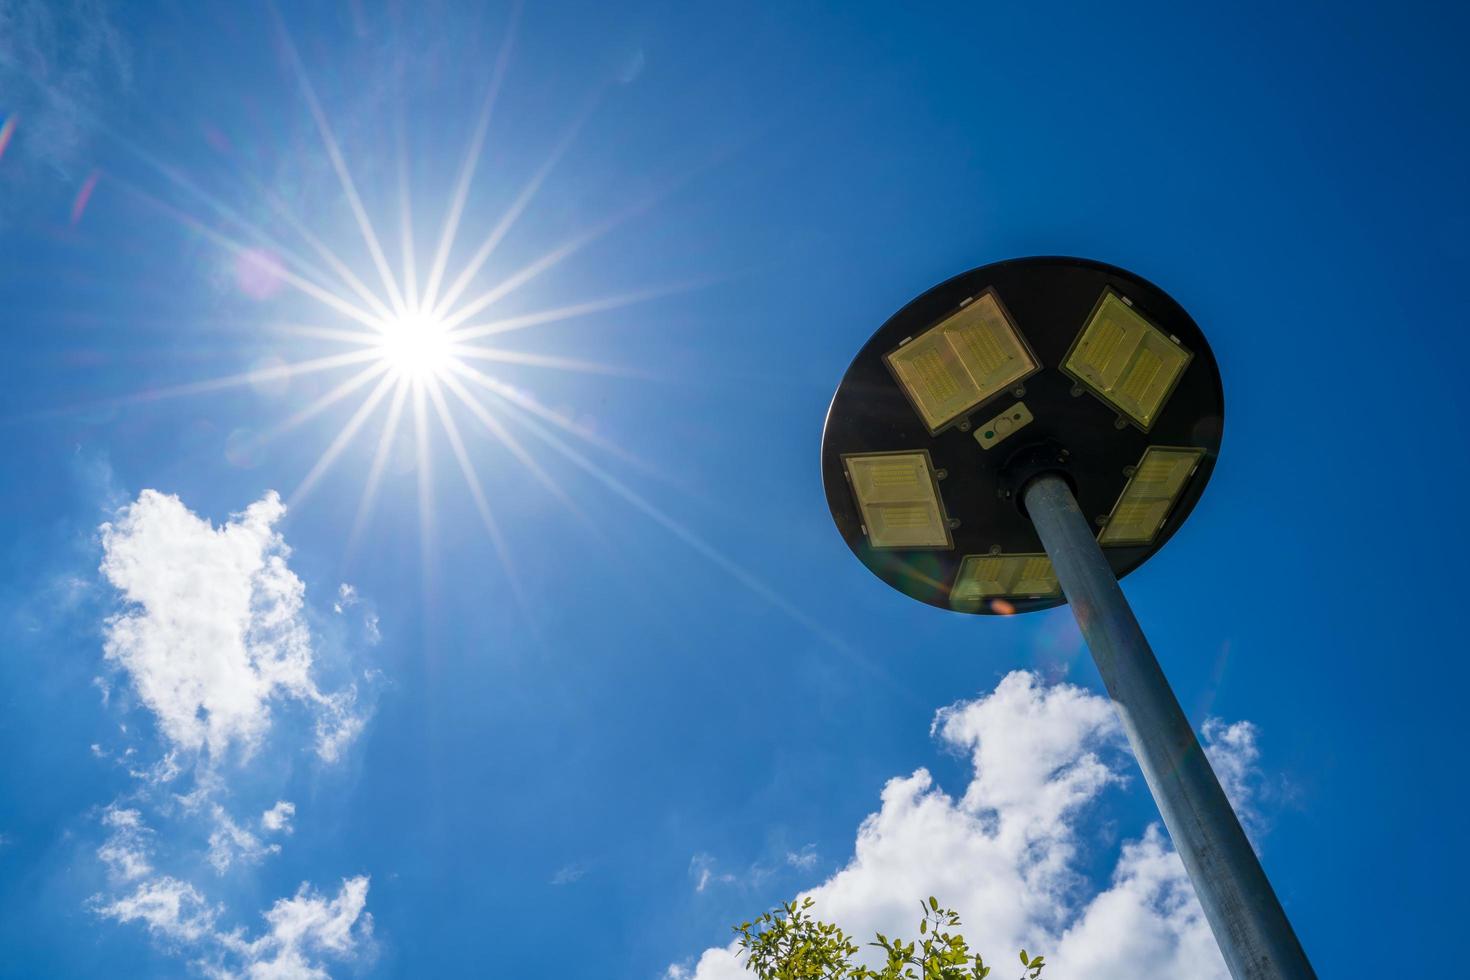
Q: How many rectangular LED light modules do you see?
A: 5